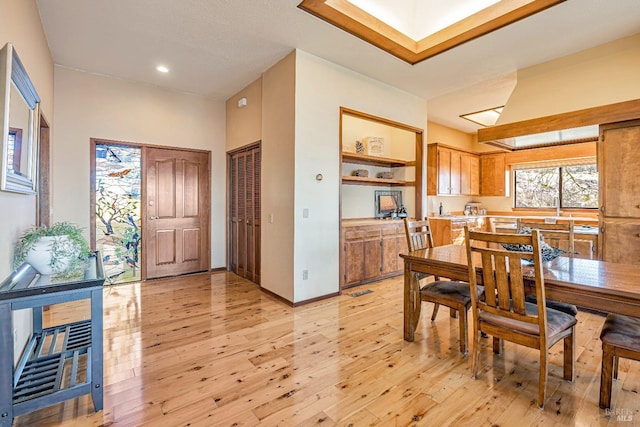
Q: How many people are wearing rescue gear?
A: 0